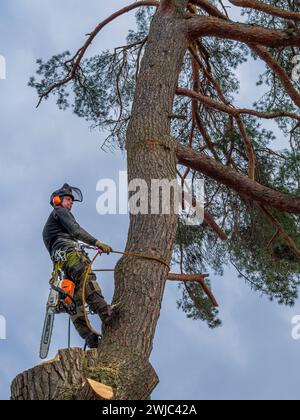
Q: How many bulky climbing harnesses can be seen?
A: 1